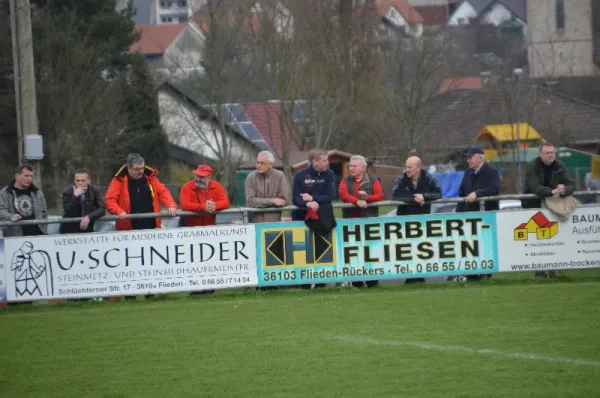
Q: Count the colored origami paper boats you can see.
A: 0